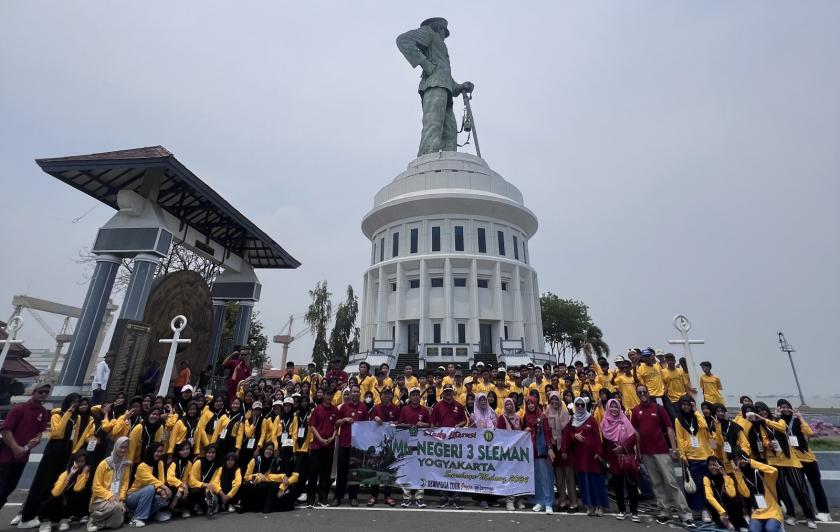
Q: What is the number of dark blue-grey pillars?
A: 4